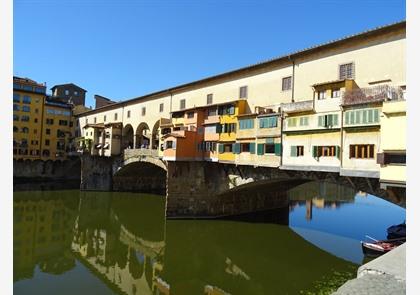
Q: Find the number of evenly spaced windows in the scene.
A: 12